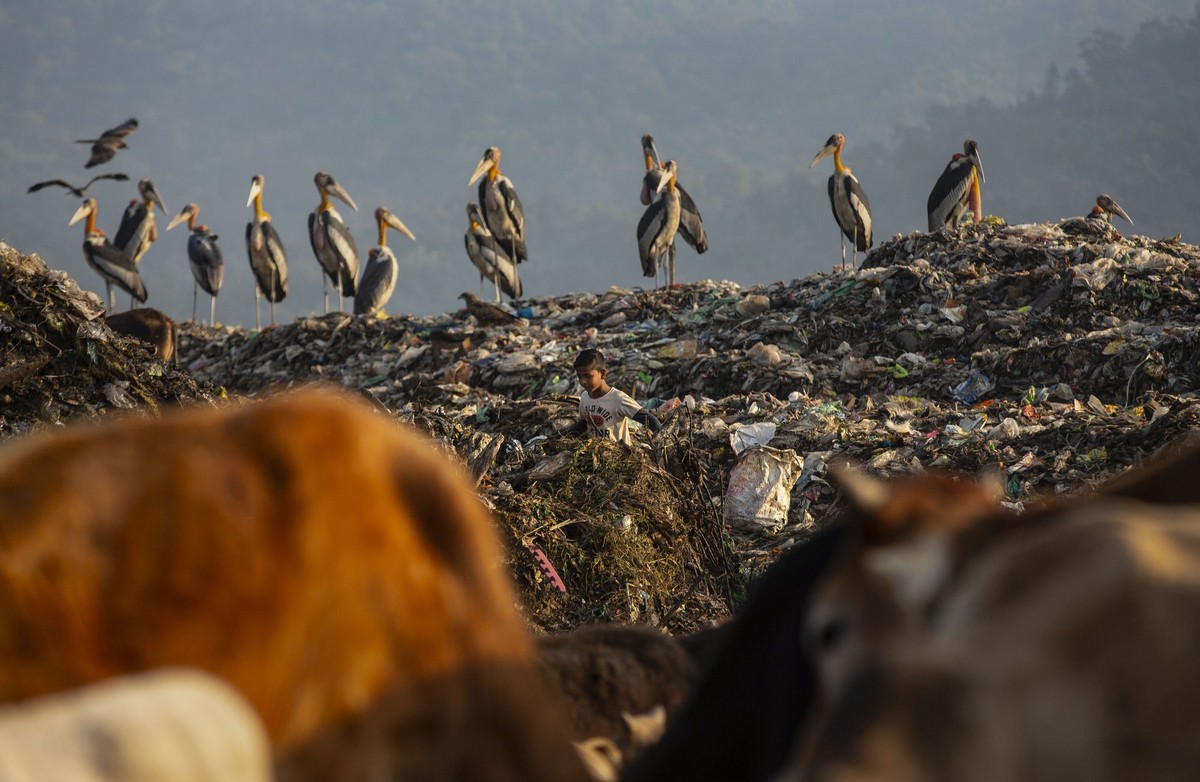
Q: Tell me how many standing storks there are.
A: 13